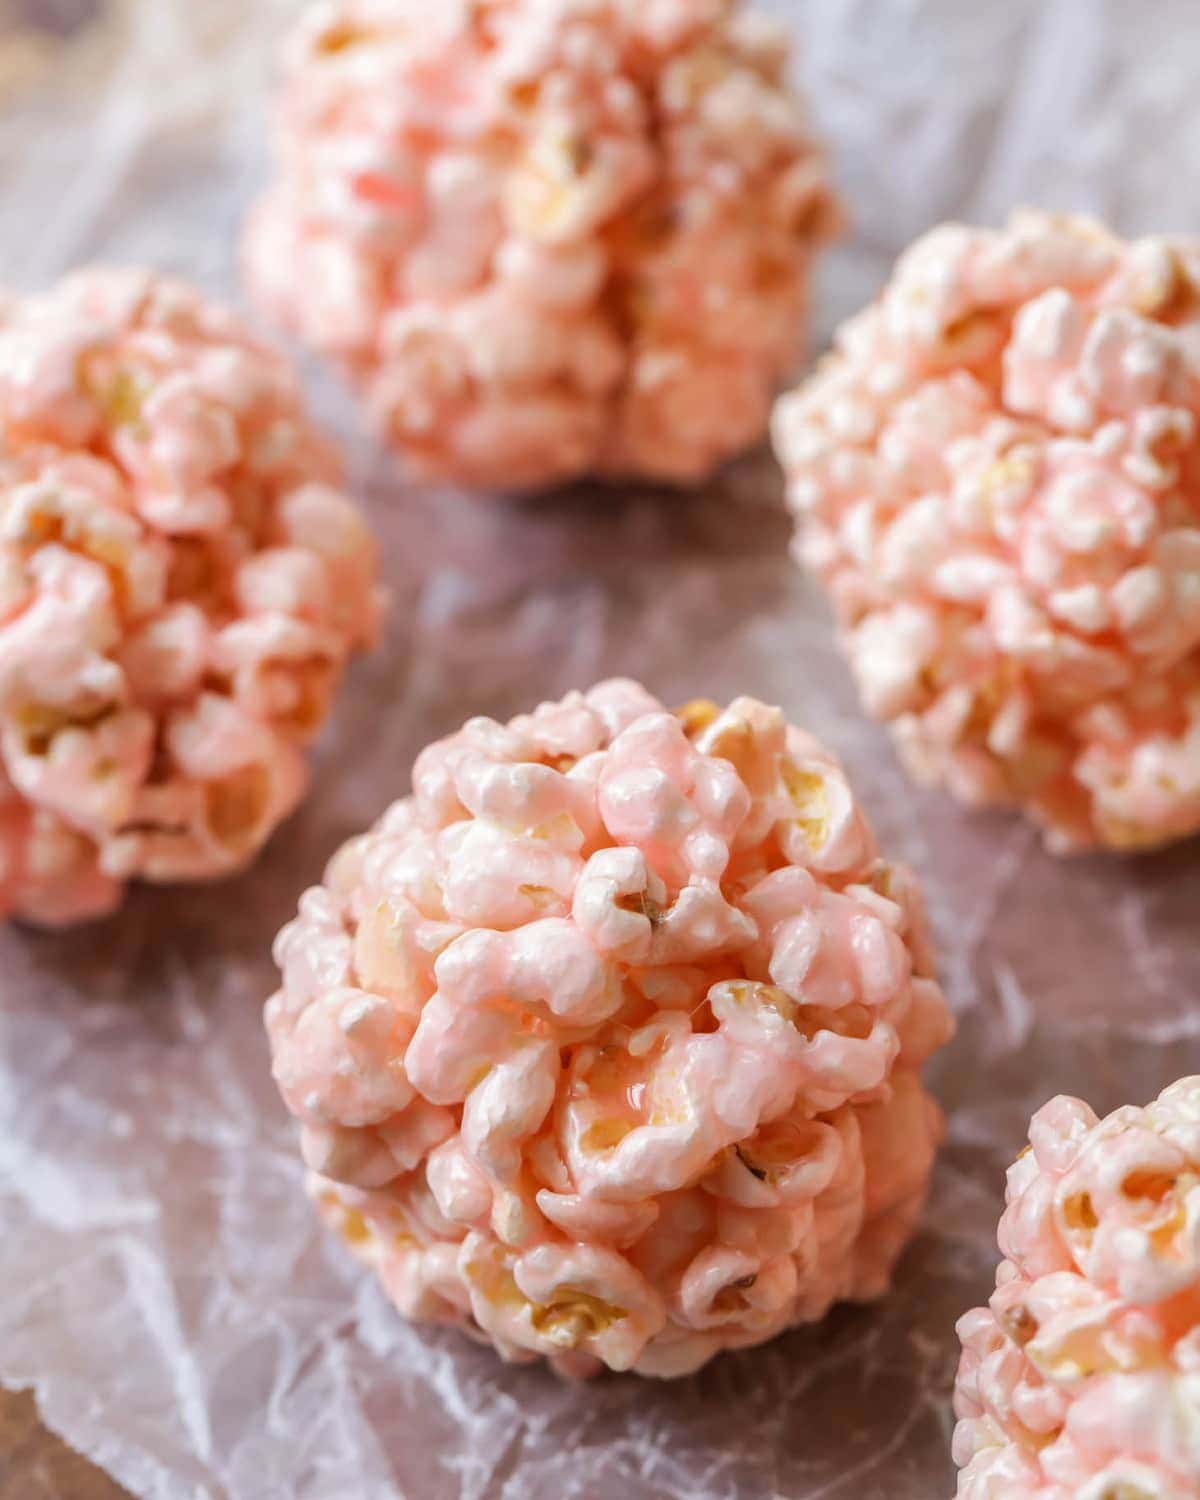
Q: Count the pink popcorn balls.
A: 5